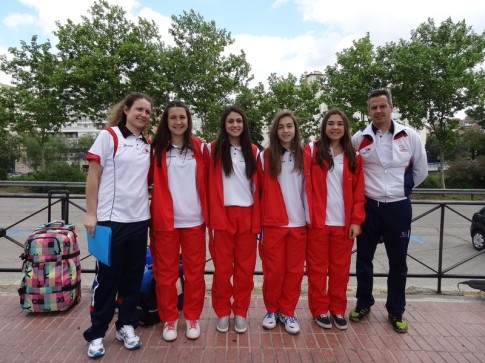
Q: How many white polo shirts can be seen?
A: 6